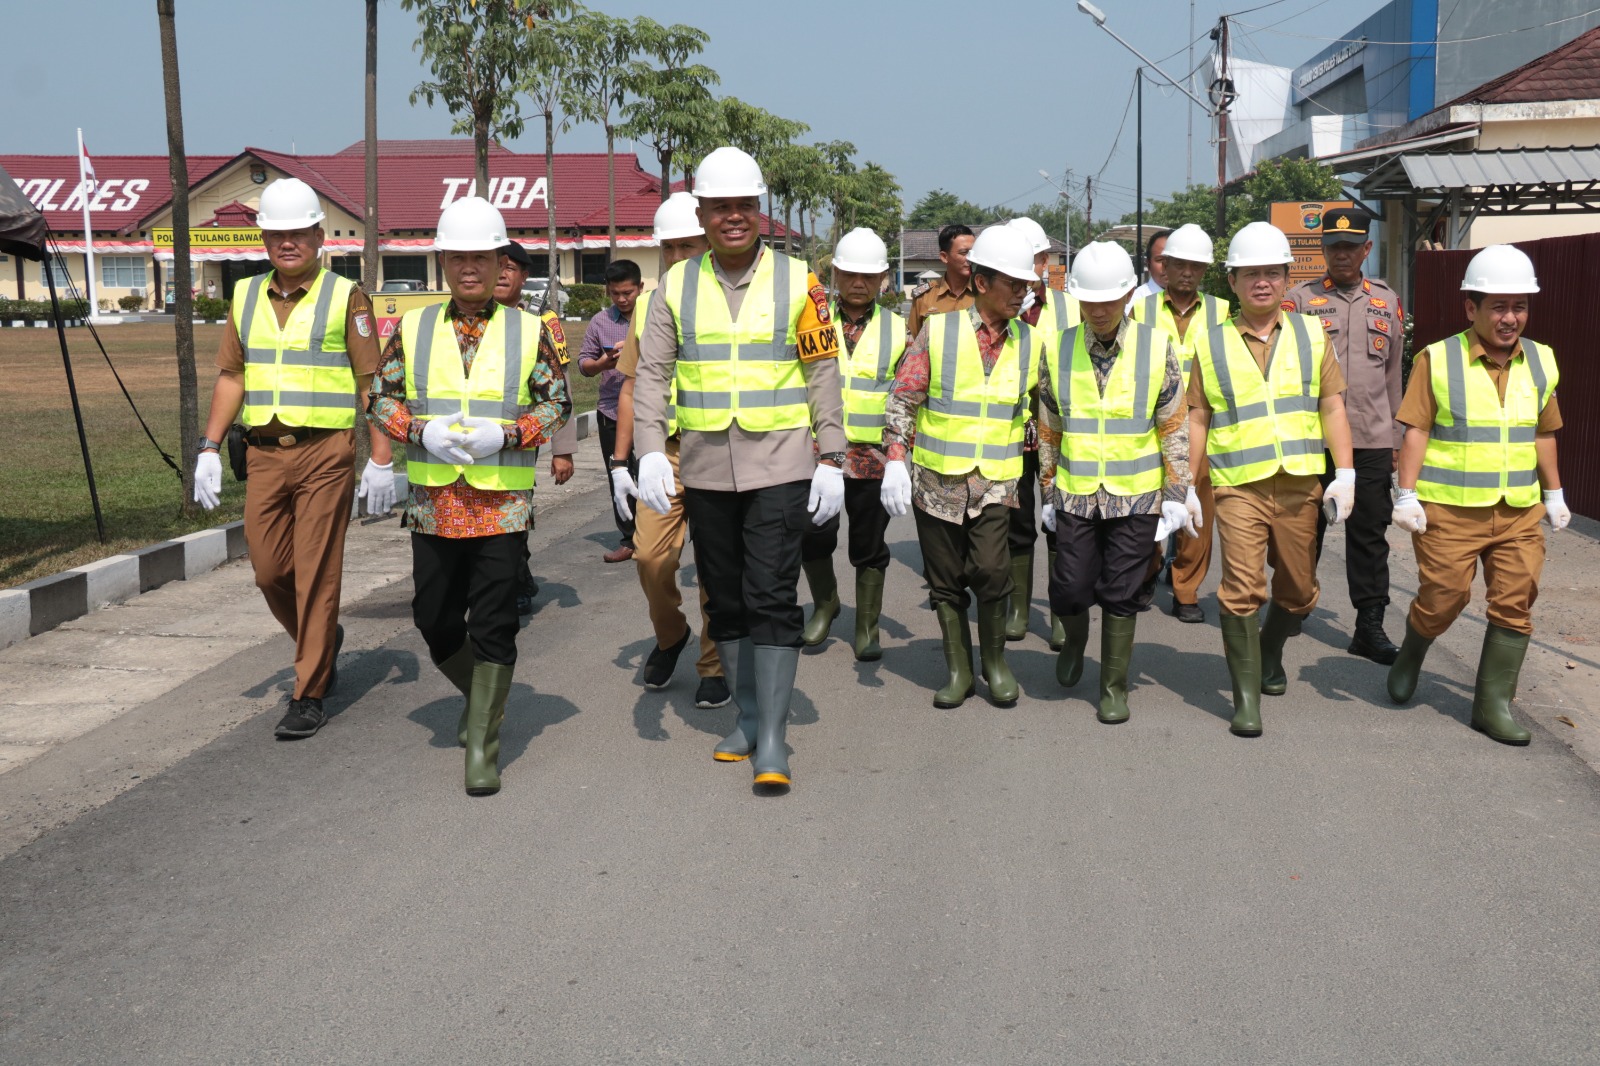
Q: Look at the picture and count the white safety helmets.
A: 11